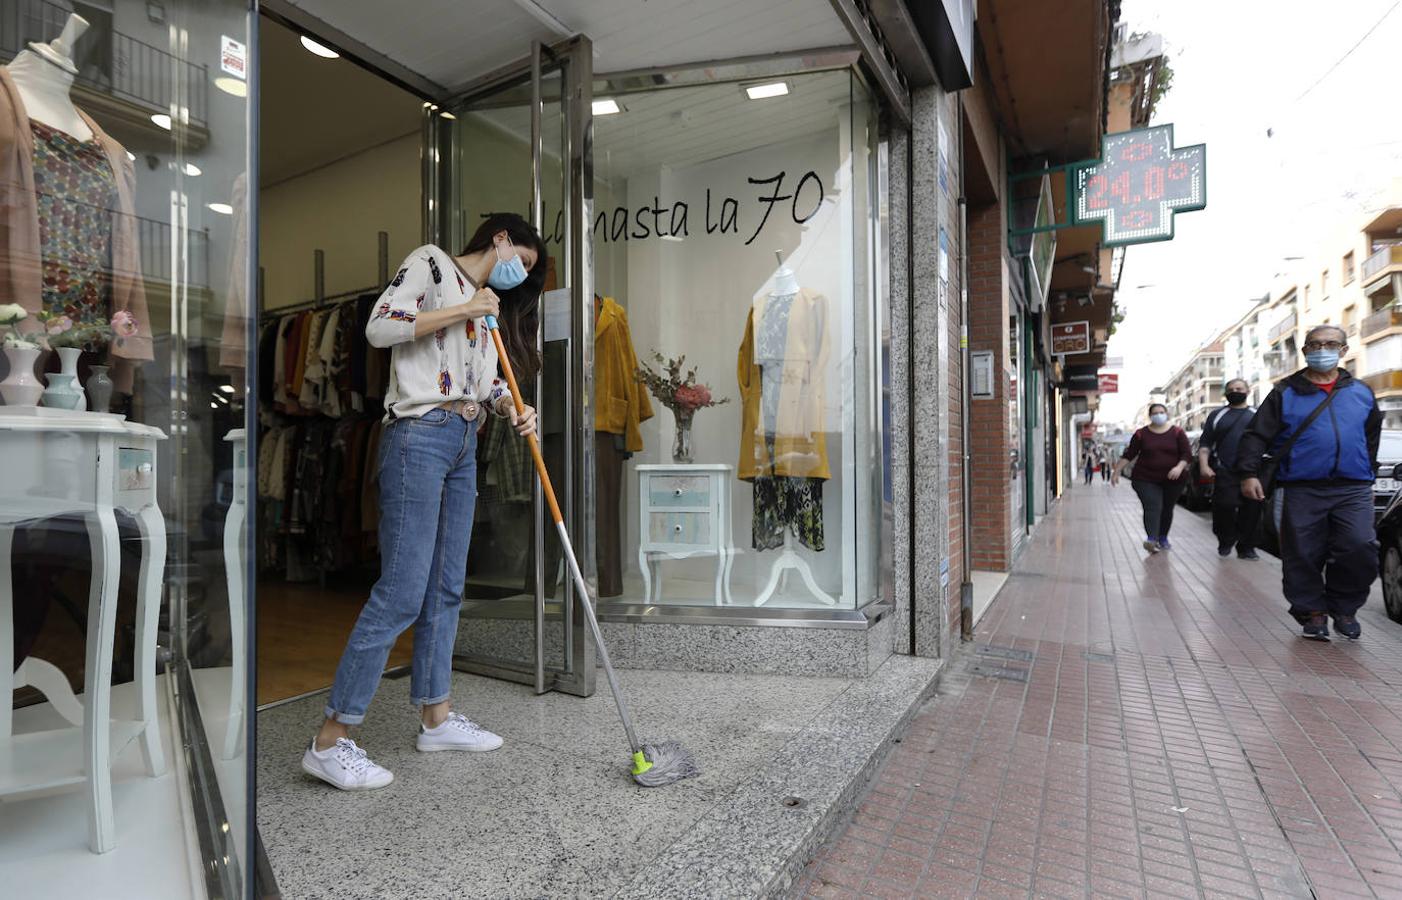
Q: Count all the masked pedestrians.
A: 3